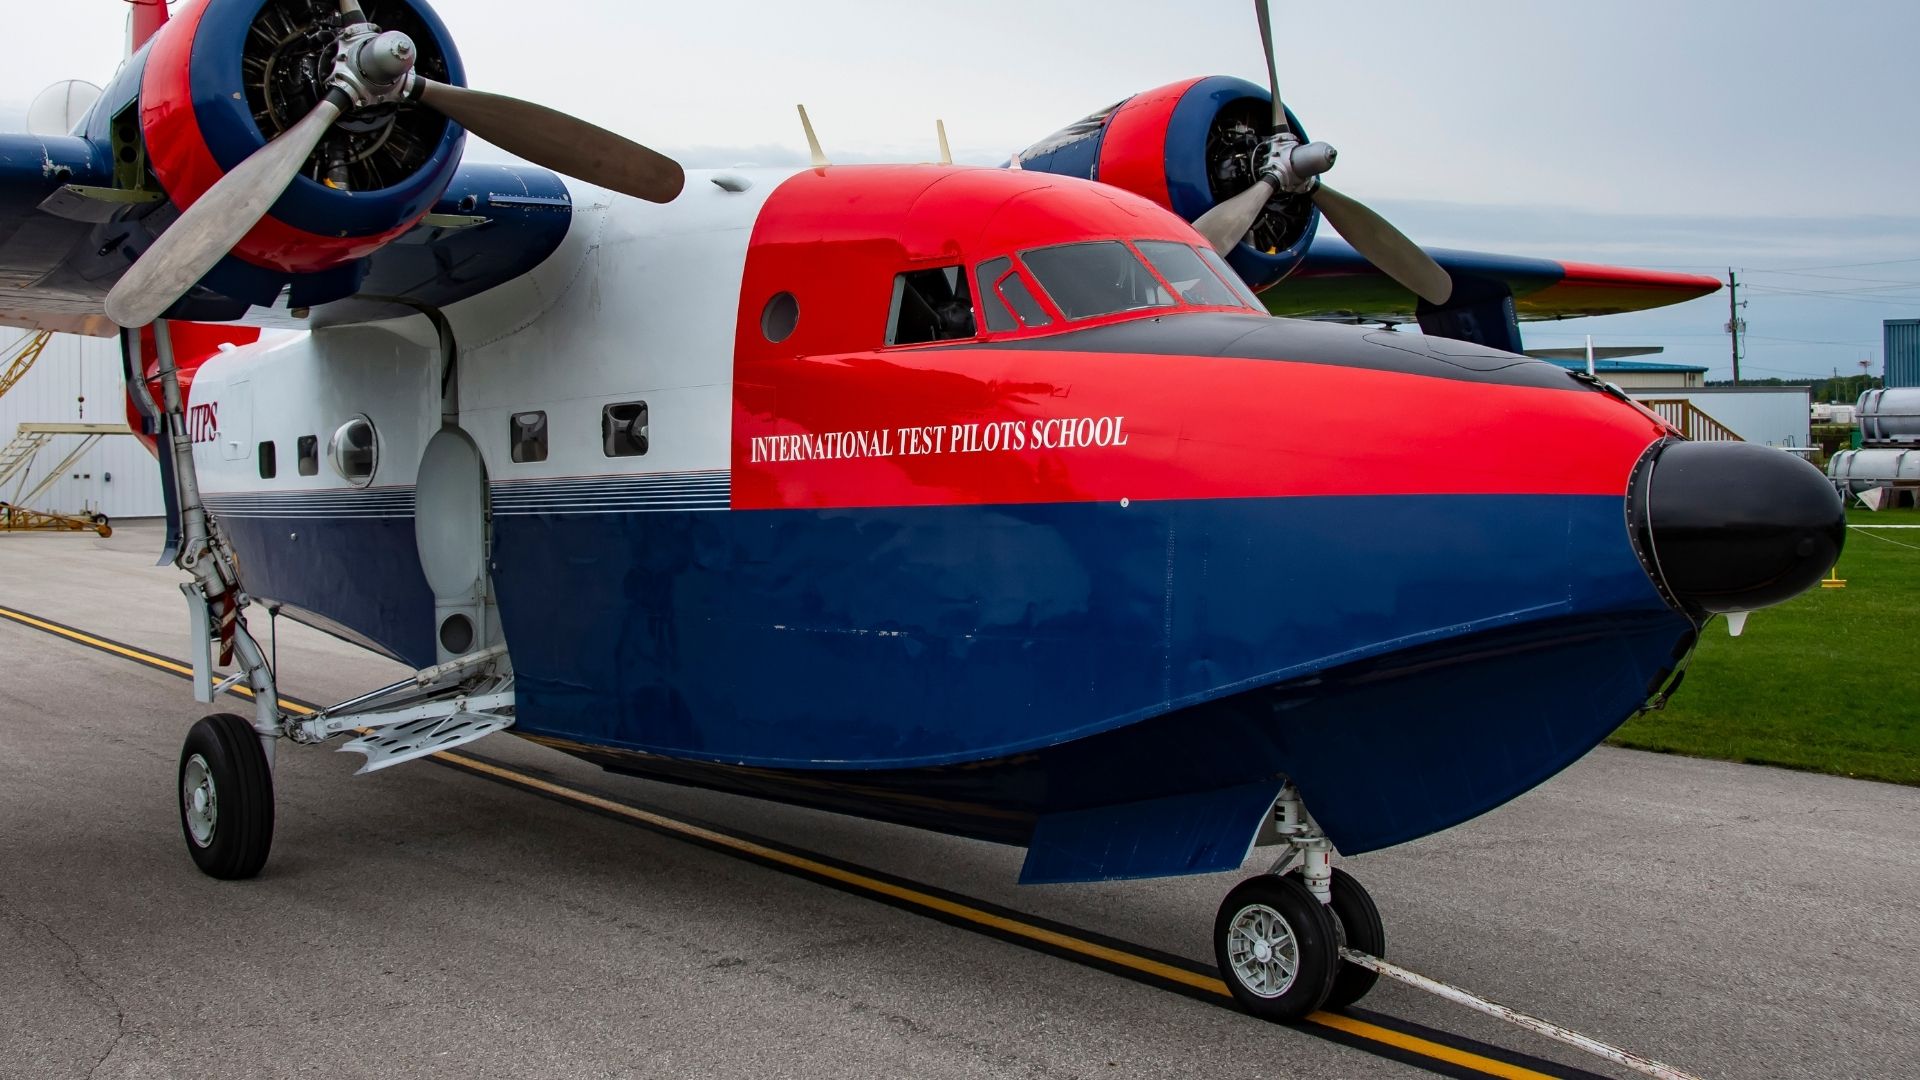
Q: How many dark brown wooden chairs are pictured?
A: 0